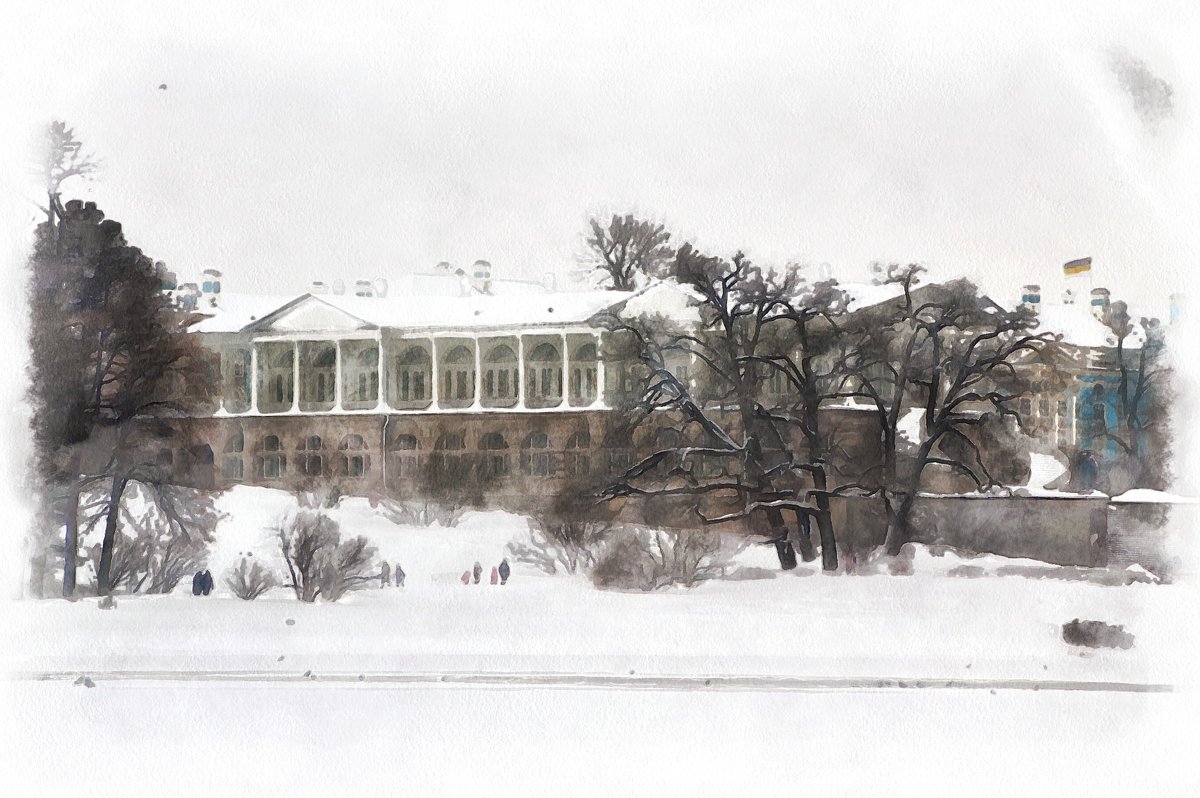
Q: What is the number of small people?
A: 8